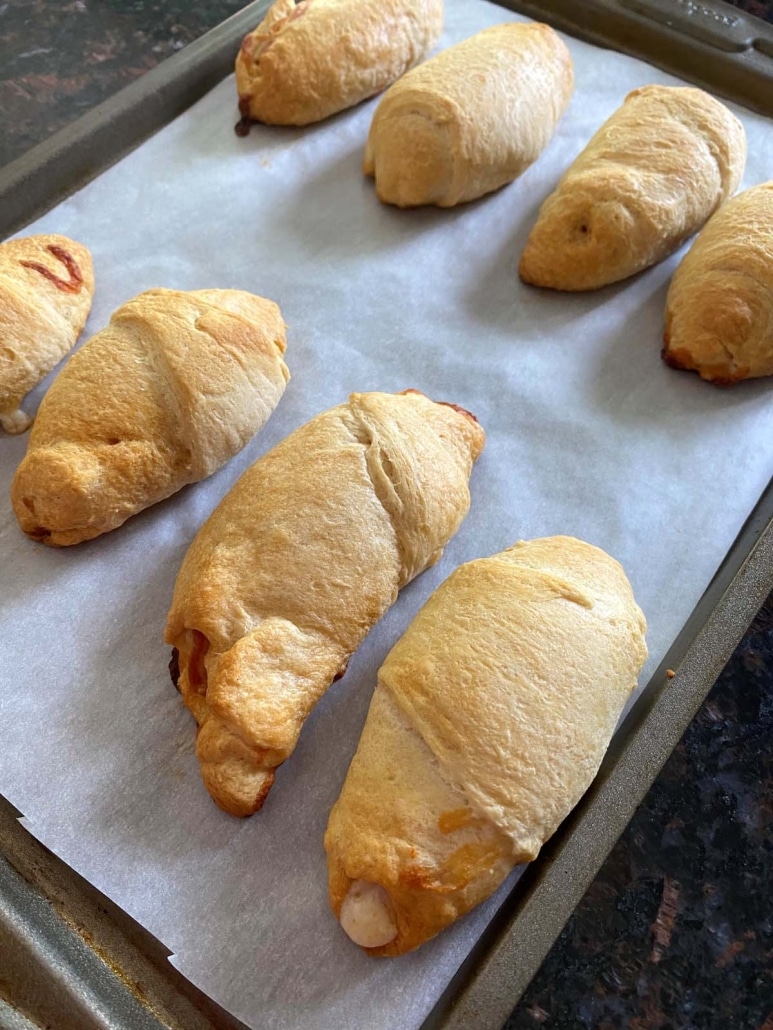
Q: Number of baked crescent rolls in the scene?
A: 8